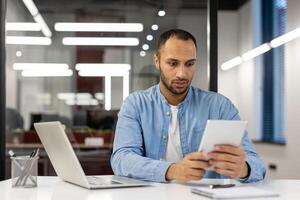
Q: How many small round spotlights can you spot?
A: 6